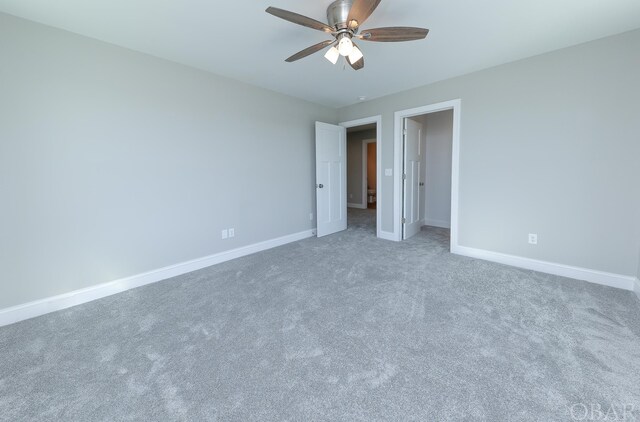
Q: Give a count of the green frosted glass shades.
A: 0